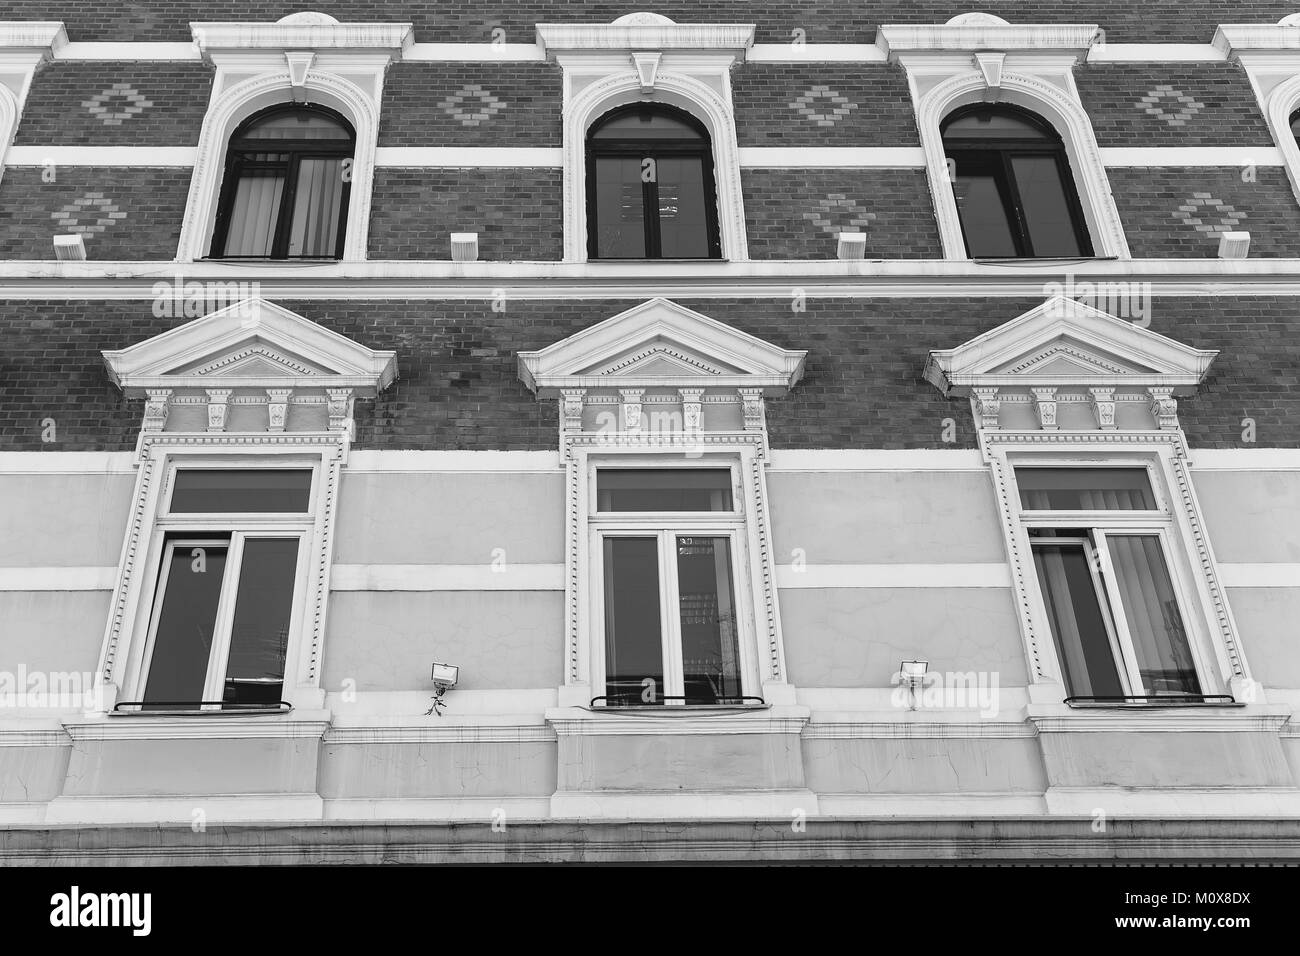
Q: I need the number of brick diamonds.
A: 7